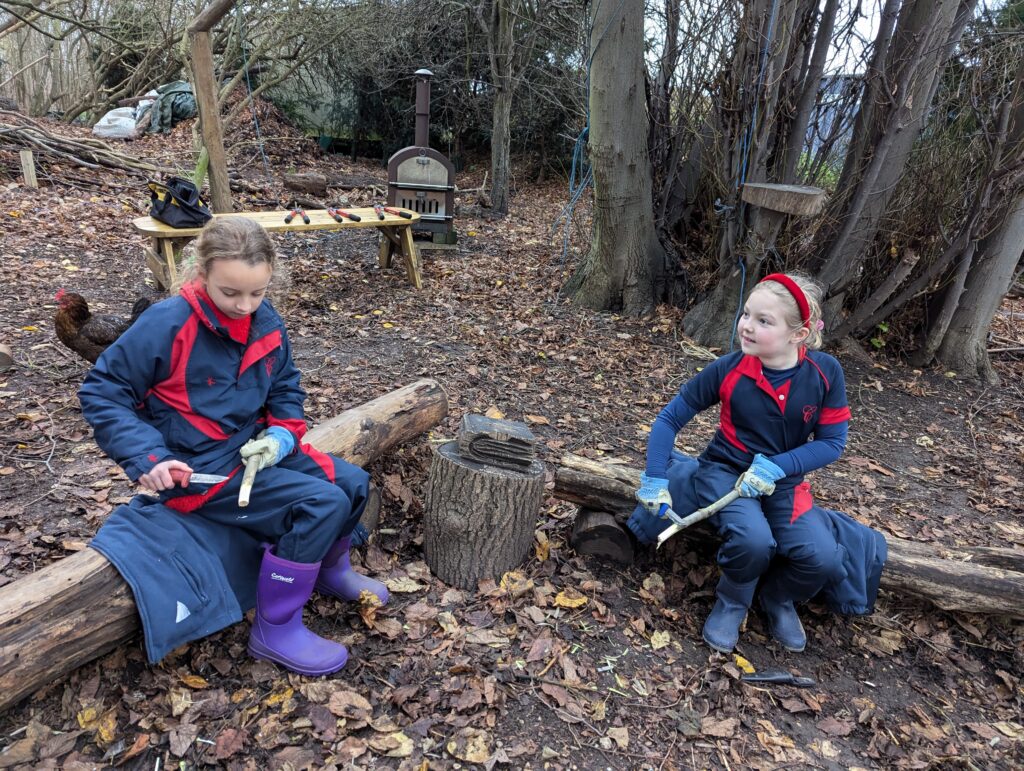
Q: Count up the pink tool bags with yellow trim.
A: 0